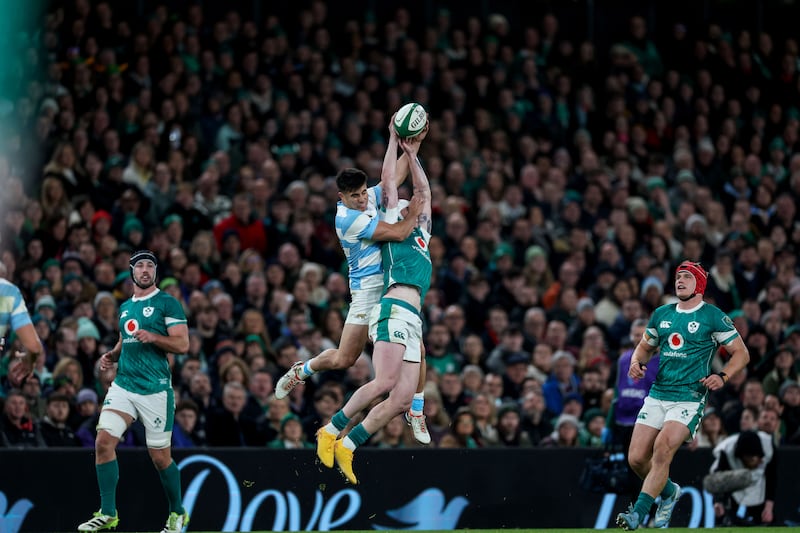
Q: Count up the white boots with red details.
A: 2